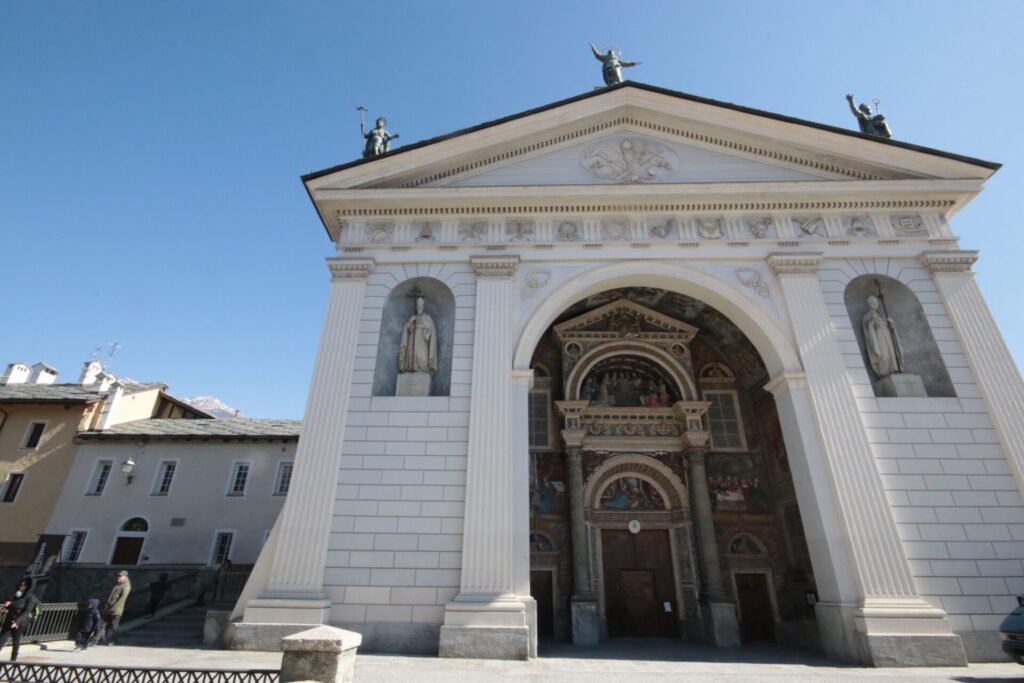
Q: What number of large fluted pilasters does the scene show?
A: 4